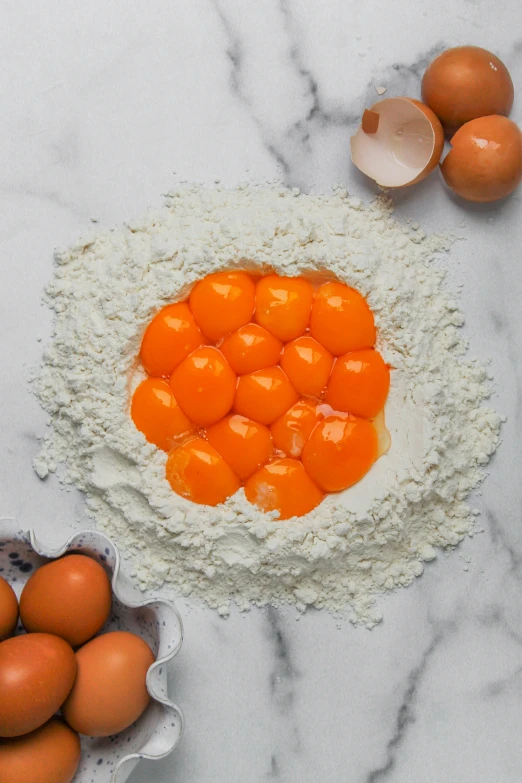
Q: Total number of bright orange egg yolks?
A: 15